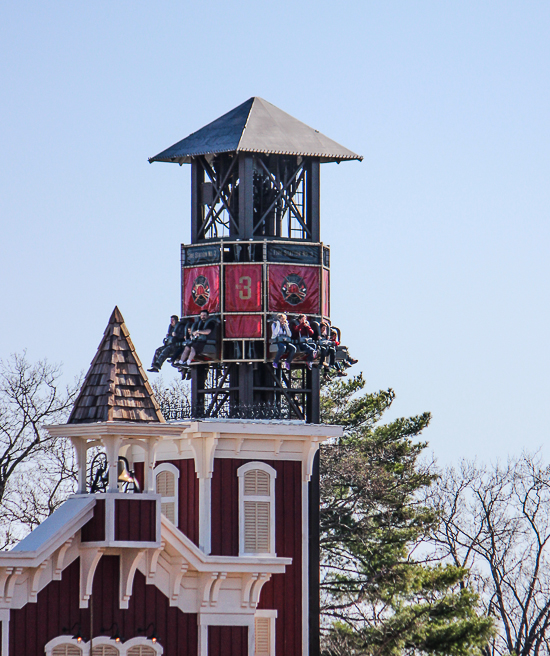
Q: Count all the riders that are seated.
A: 7